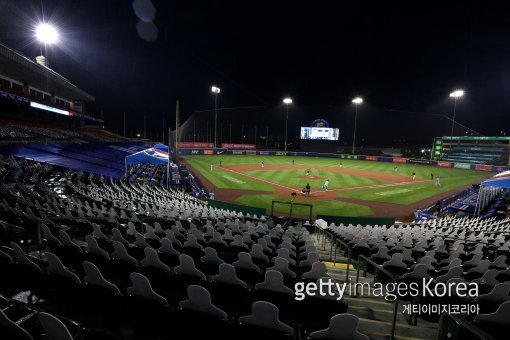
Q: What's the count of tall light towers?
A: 5